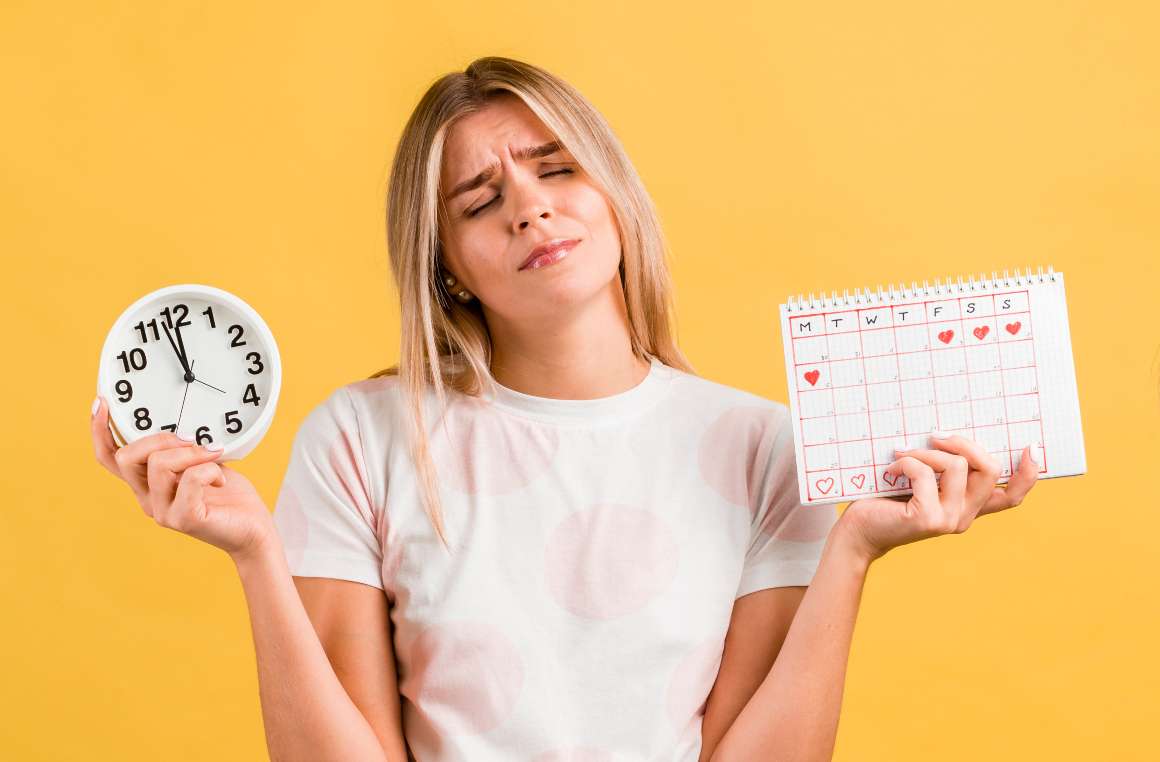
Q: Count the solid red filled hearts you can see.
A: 4